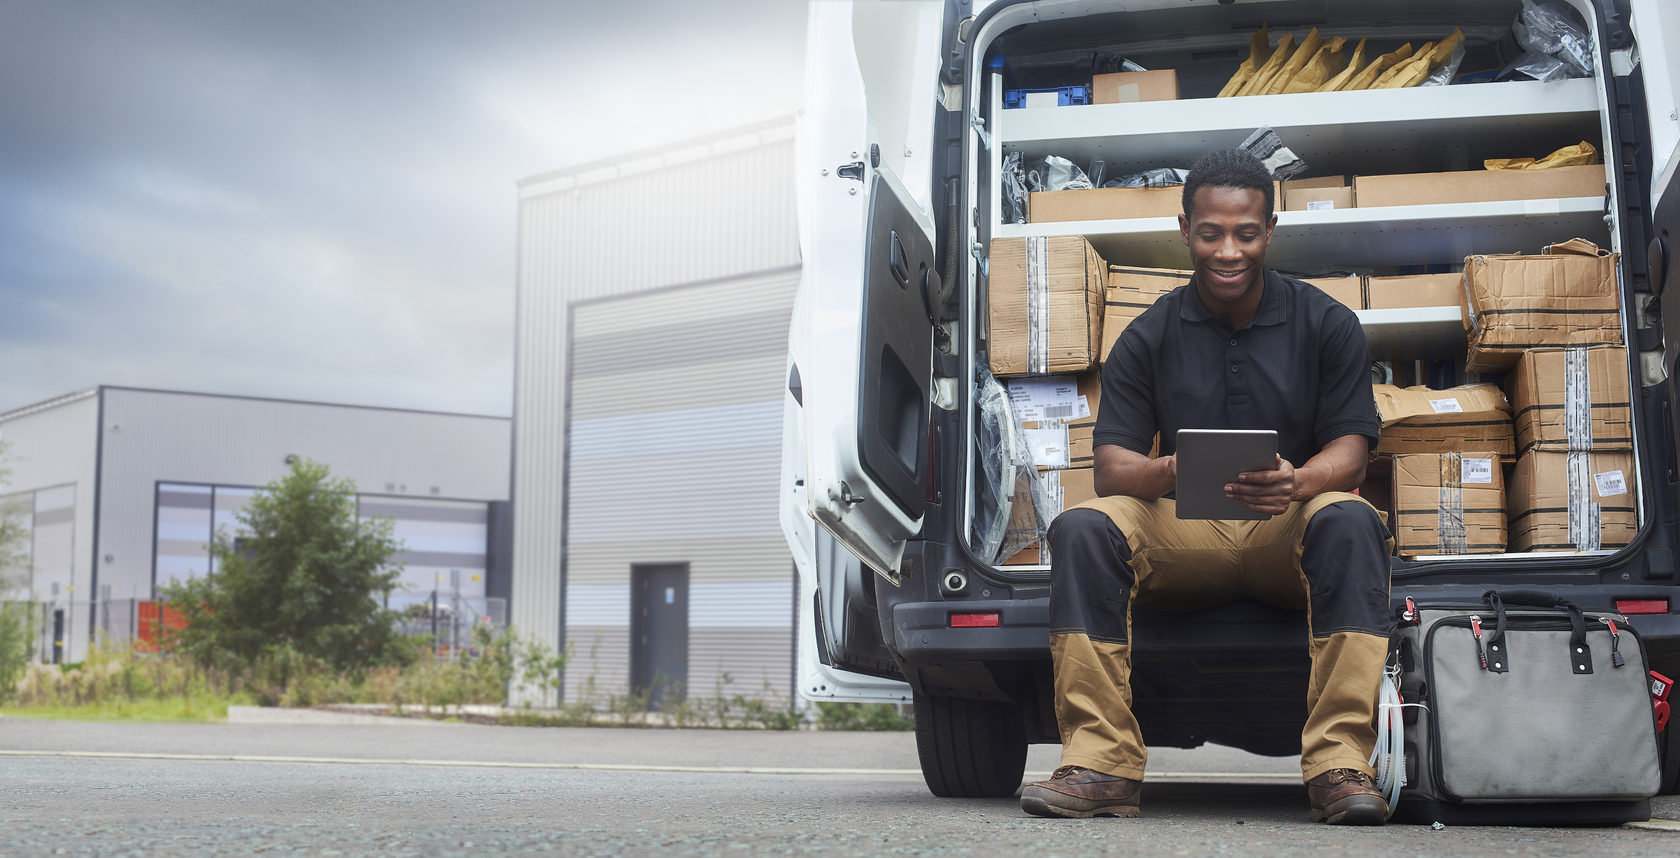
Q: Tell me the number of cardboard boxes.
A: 15